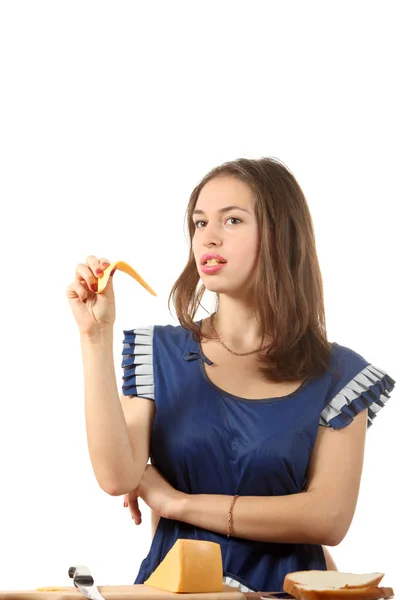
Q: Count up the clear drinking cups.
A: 0